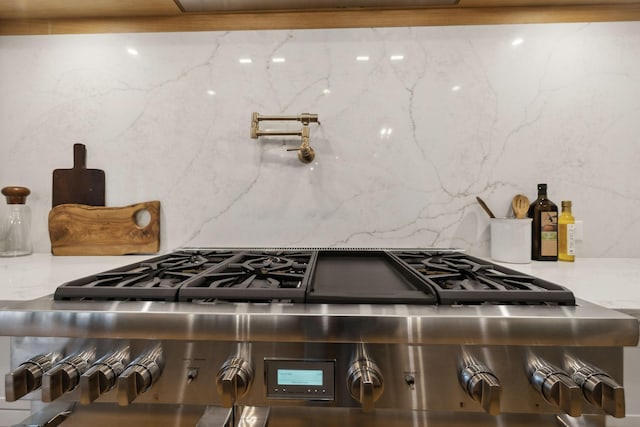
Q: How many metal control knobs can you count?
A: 9